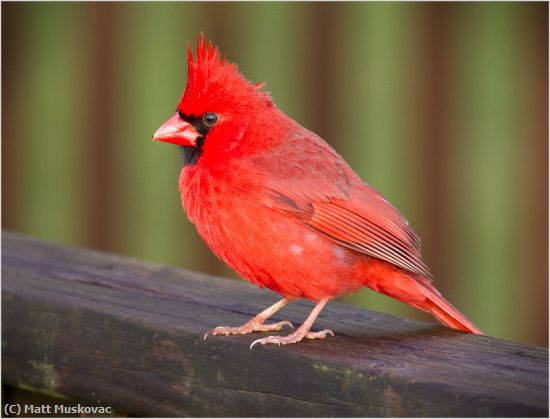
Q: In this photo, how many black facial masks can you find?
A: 1